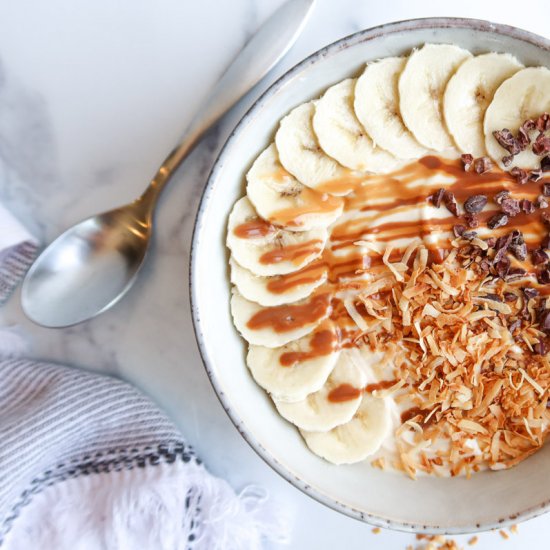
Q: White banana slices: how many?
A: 13